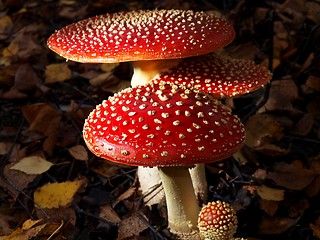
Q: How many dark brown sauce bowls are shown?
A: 0